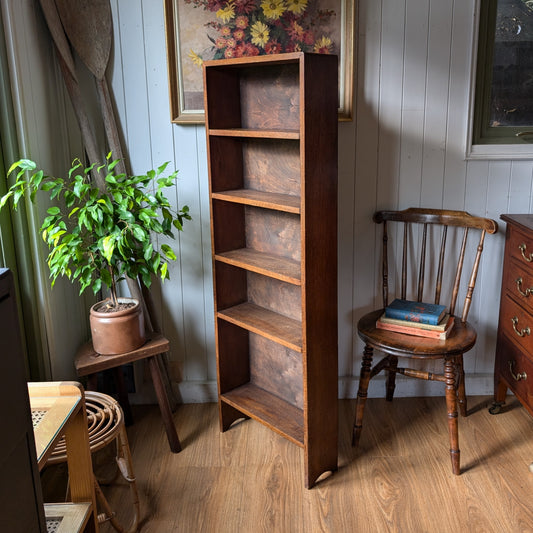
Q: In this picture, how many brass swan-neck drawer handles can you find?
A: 4